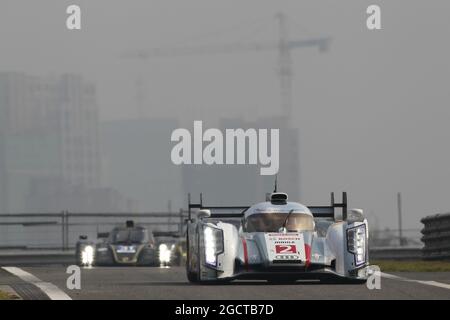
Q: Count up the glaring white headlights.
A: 4